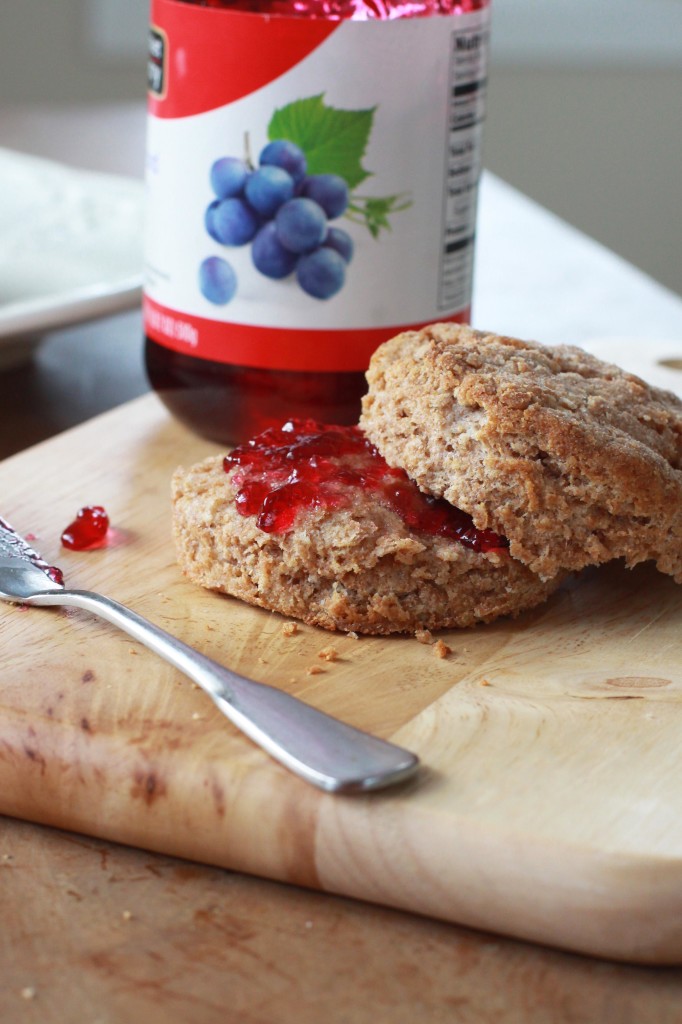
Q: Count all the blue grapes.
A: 11